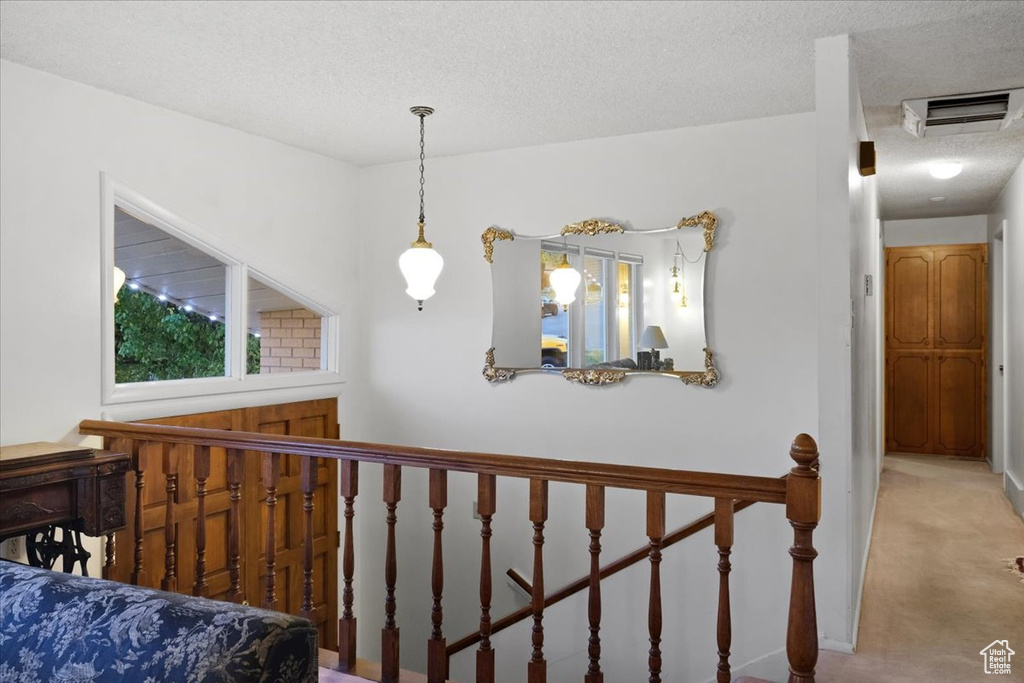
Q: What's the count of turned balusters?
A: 15